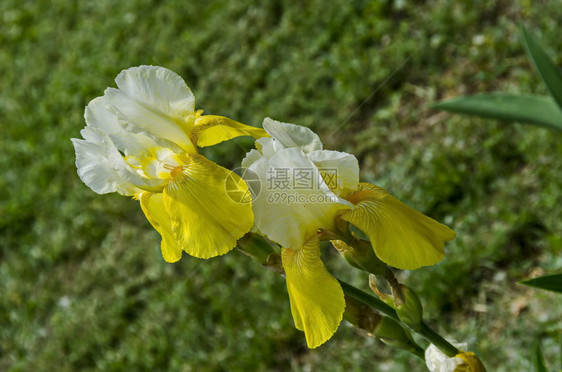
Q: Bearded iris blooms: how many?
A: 2